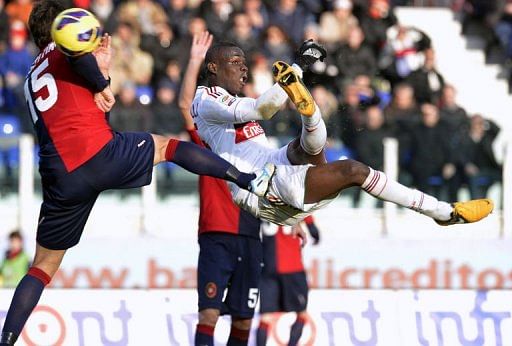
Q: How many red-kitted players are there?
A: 3